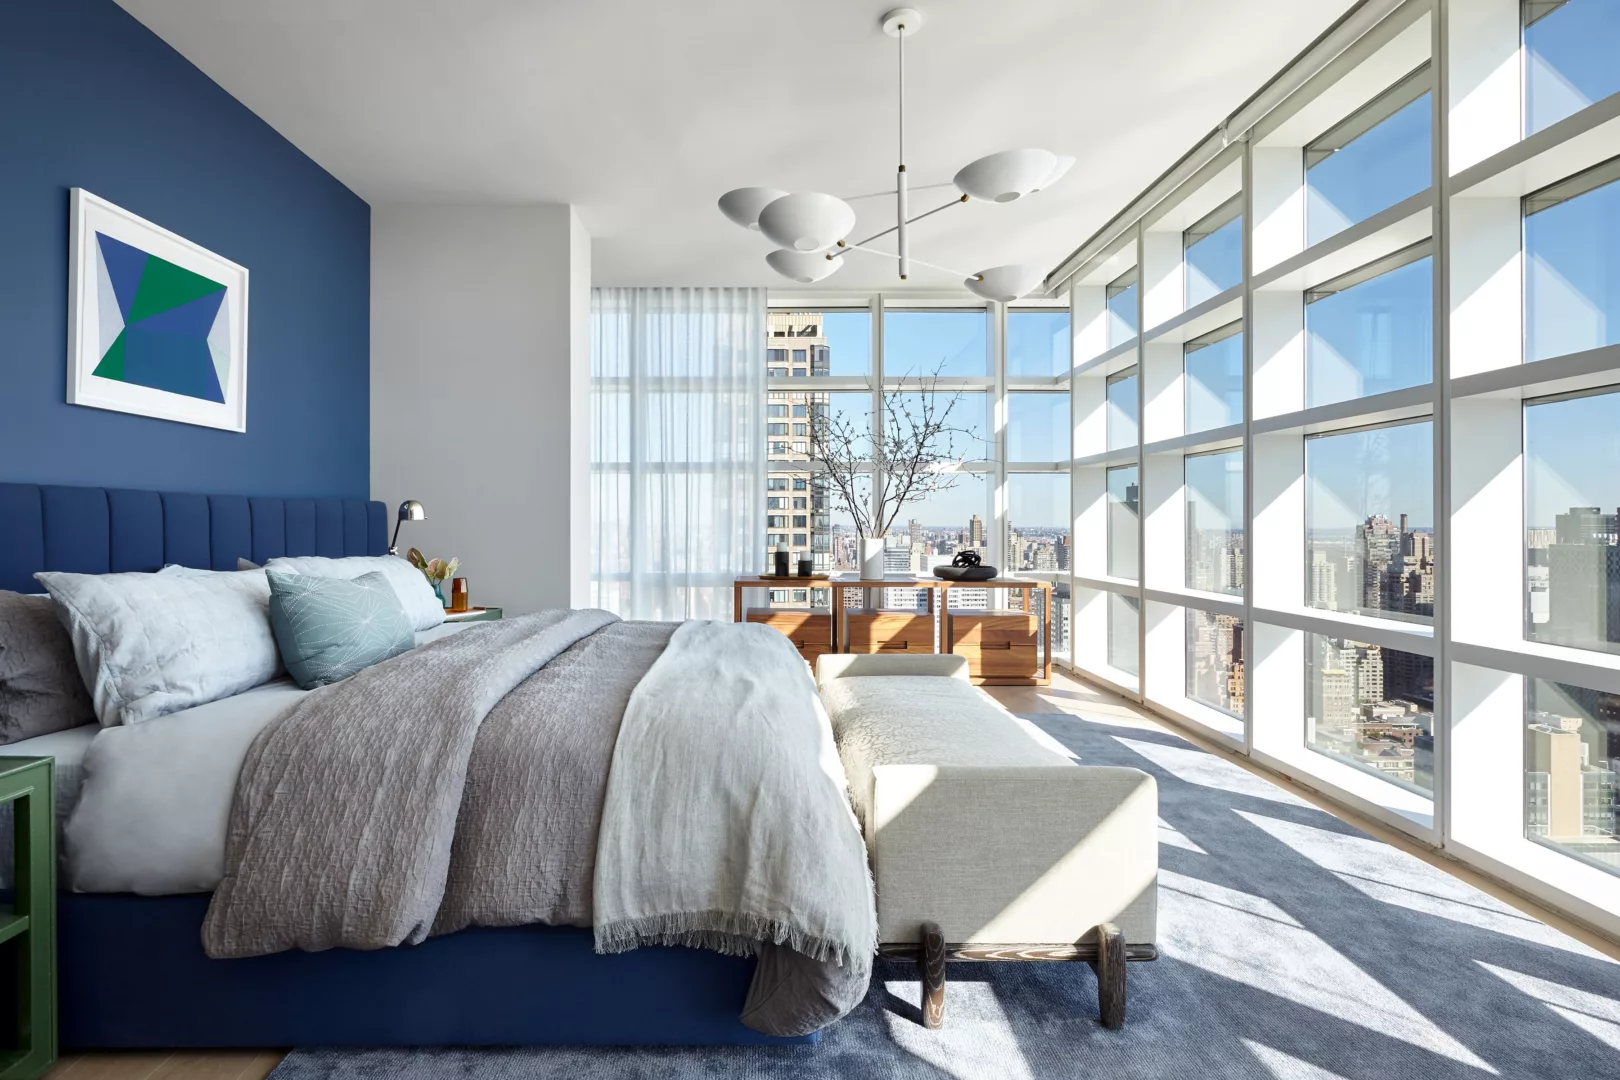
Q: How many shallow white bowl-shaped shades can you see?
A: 6